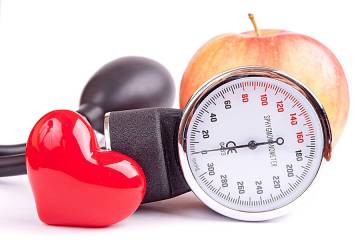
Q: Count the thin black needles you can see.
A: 1